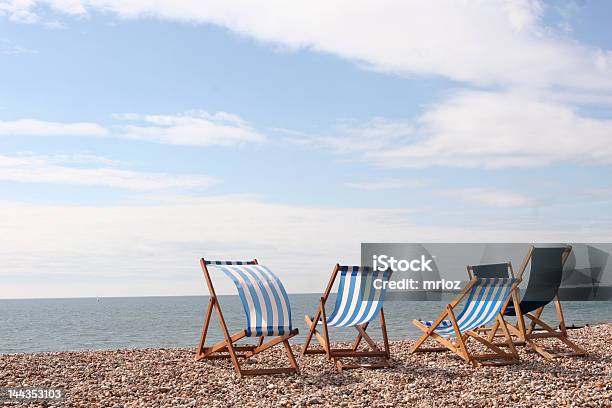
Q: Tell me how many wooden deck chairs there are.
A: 5